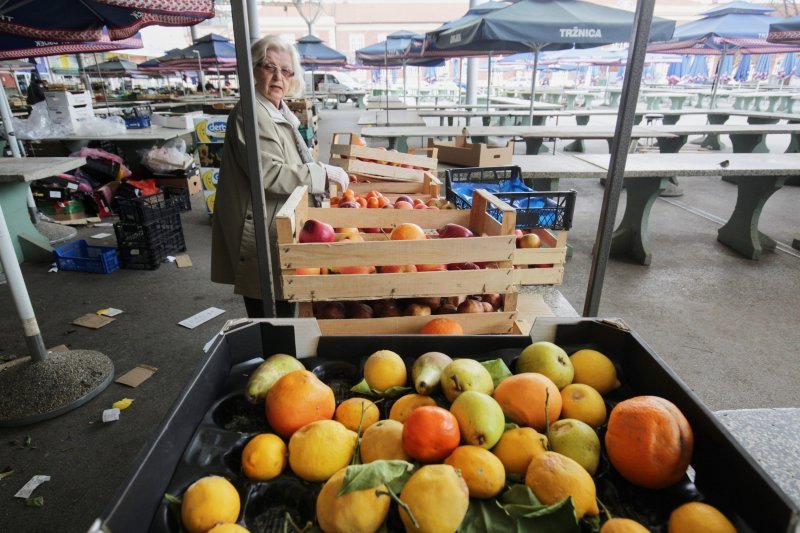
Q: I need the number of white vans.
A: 1